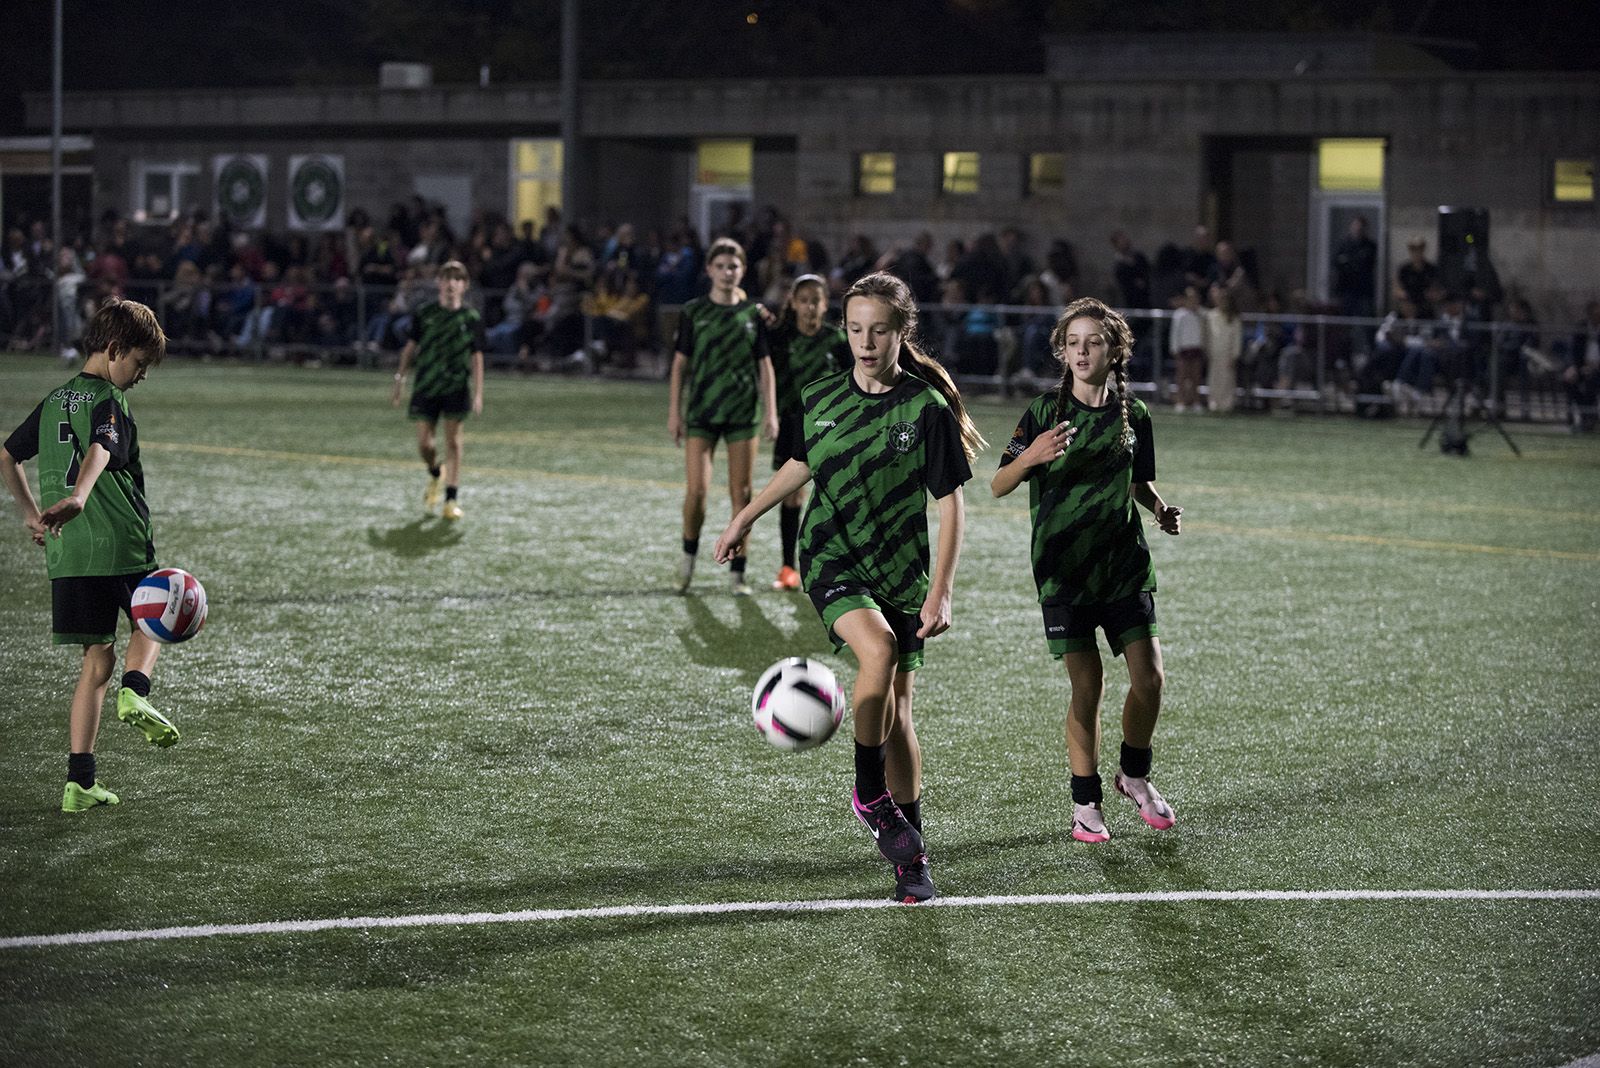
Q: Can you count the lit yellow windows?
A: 7